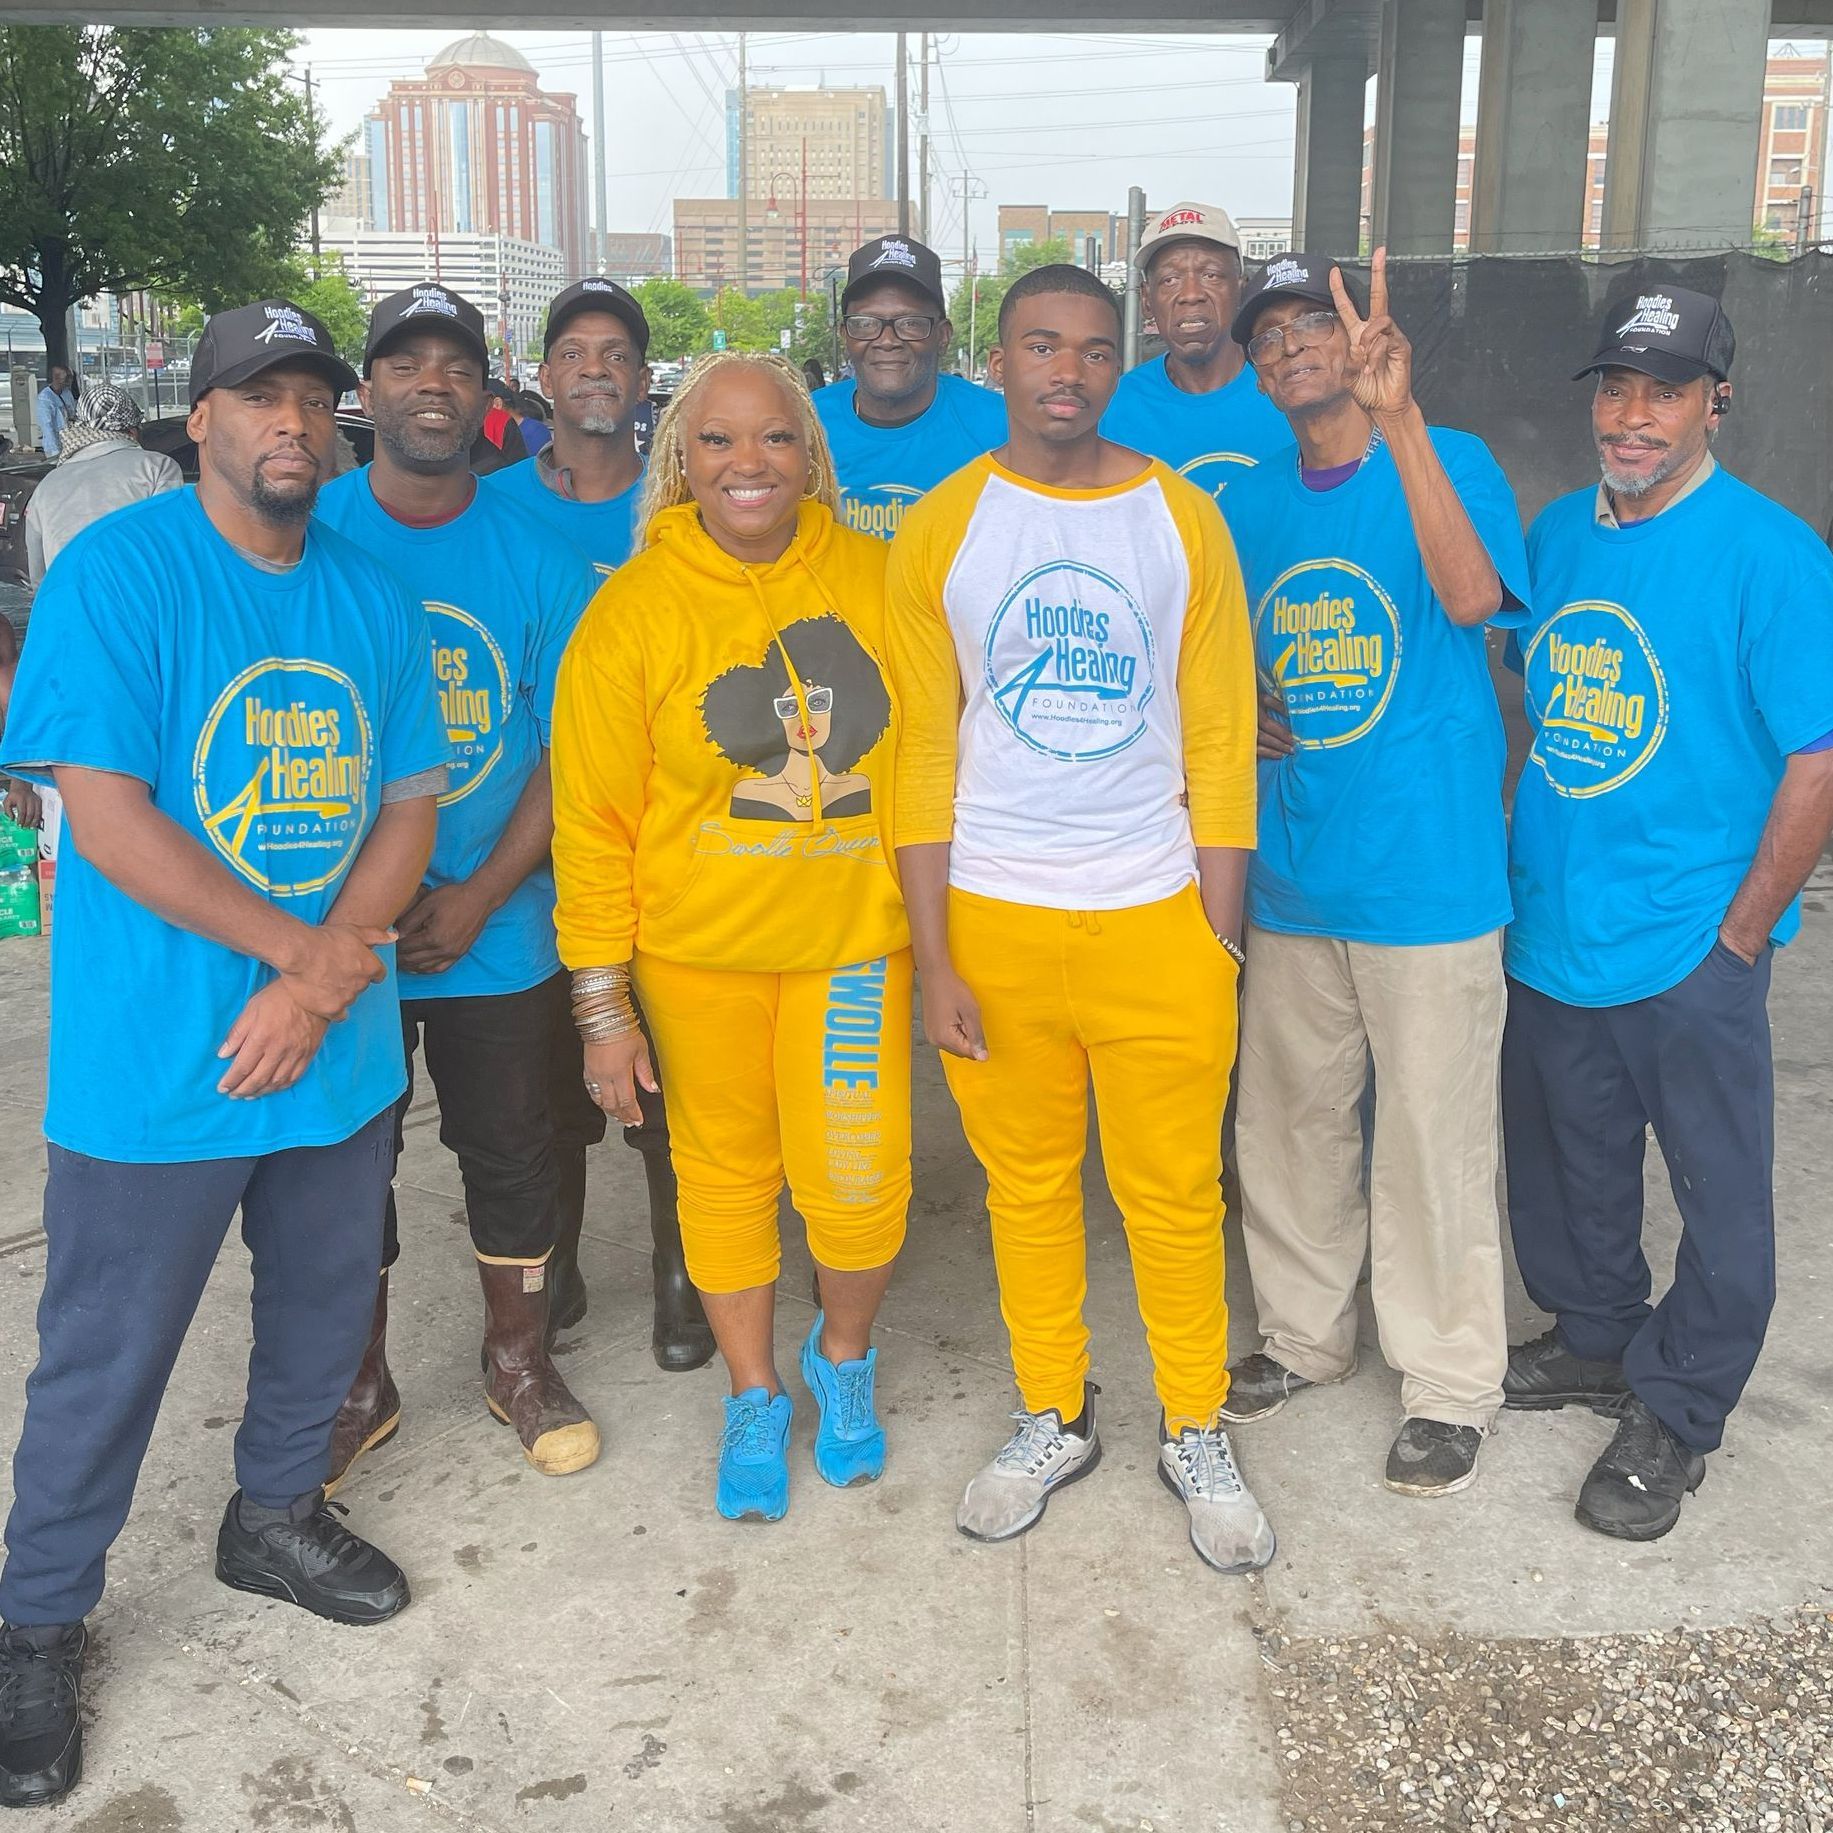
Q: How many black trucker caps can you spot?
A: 6